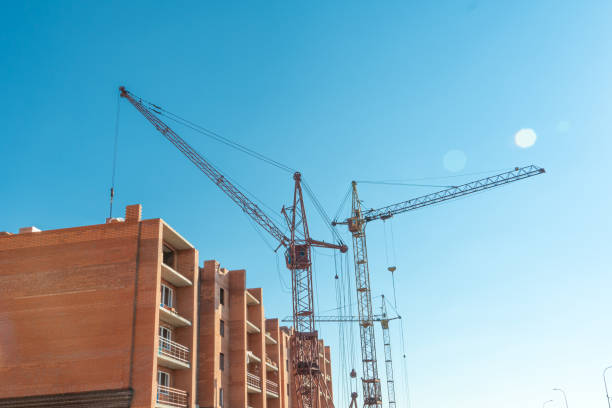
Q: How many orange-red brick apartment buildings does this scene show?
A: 1